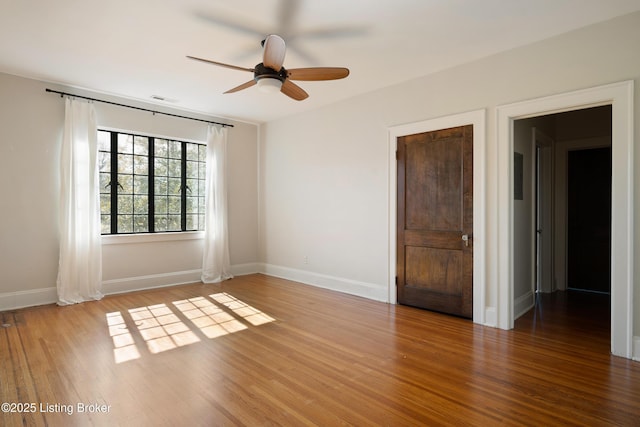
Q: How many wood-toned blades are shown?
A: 5